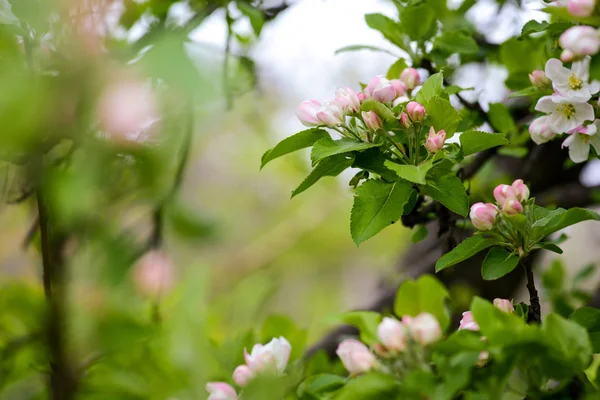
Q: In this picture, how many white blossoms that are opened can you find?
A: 3